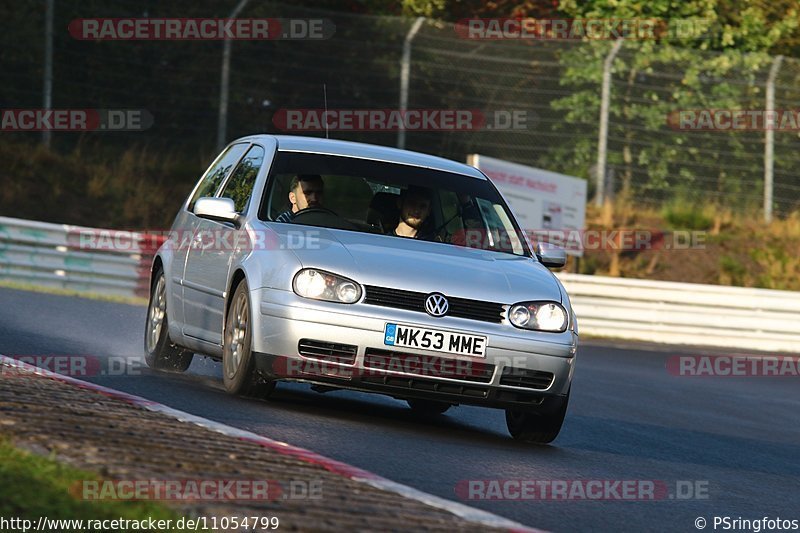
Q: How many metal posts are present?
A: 5